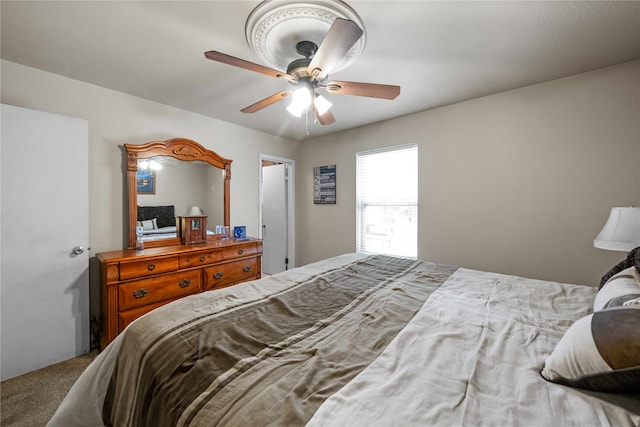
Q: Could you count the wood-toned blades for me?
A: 5